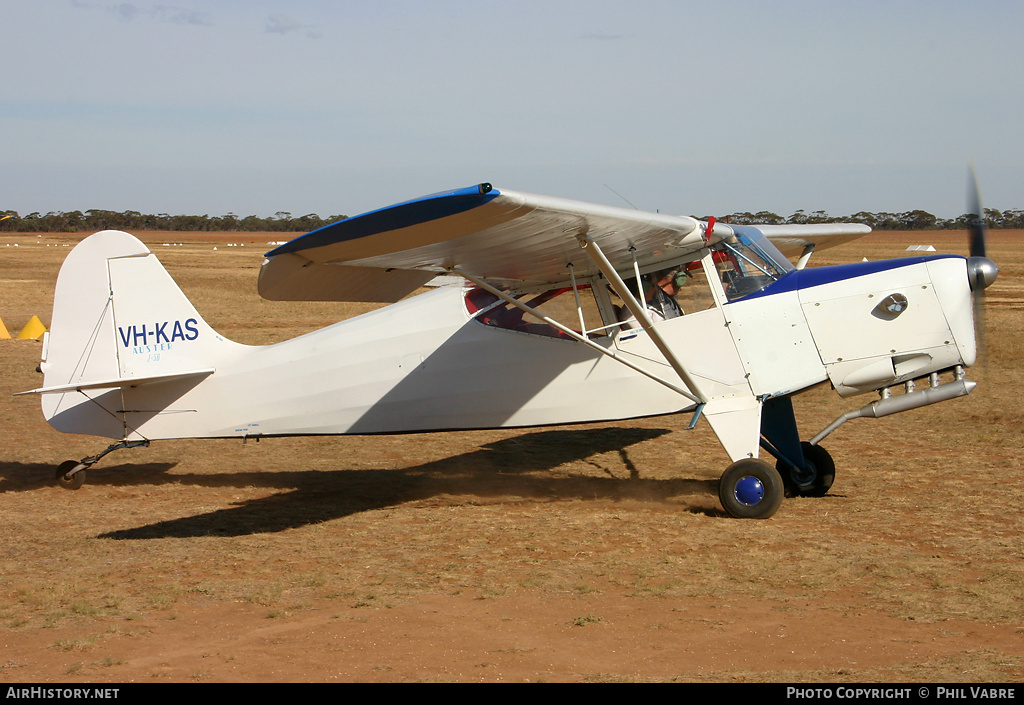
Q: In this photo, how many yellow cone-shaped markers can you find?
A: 2